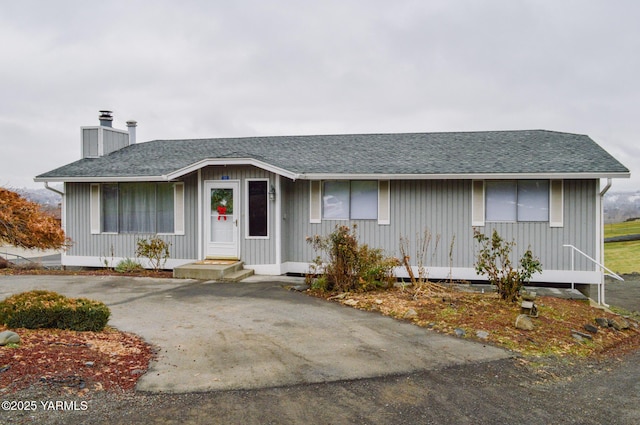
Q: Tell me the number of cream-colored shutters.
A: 6